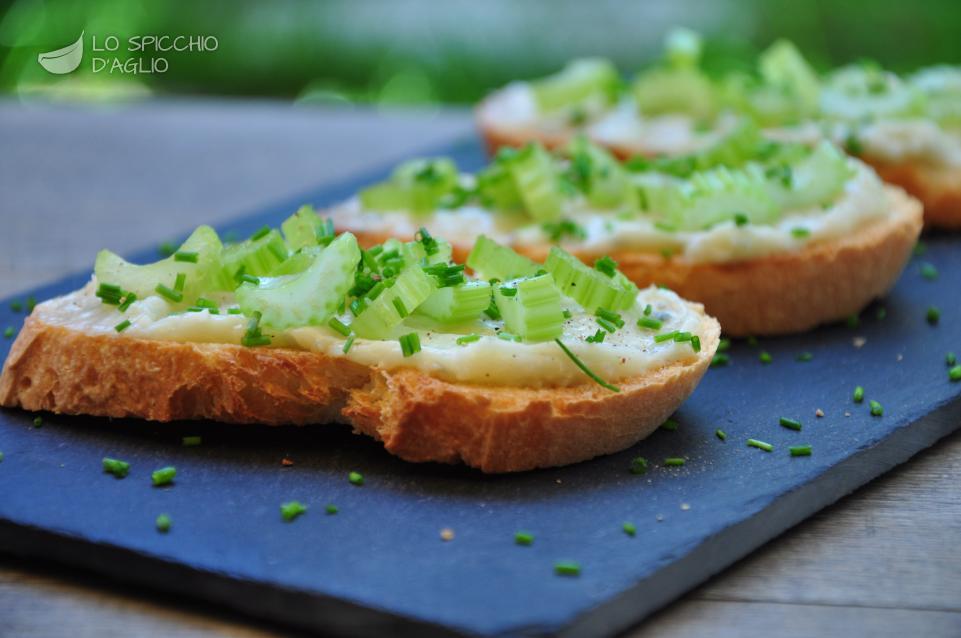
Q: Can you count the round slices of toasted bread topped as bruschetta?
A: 3